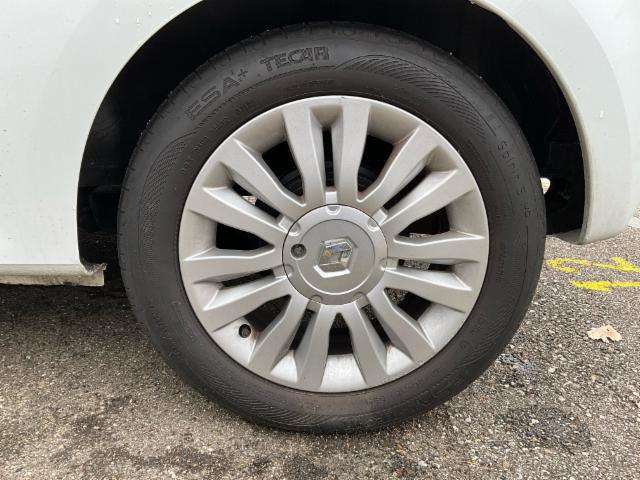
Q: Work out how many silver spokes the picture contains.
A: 14